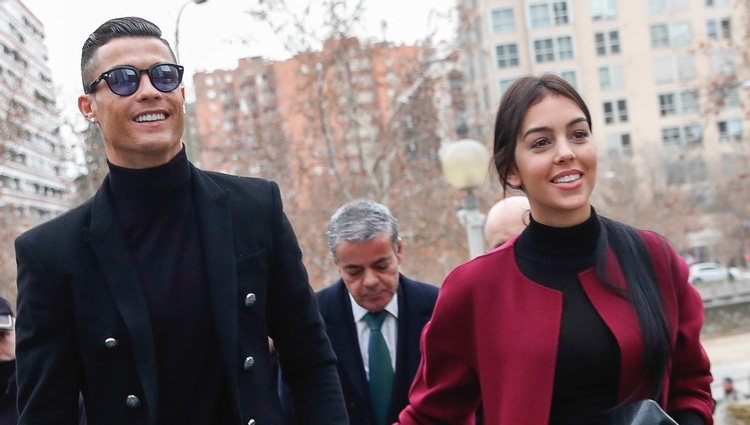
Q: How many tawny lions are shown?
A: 0